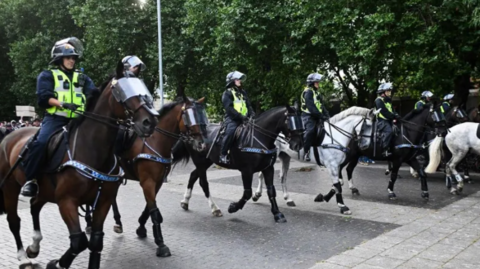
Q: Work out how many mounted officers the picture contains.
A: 7